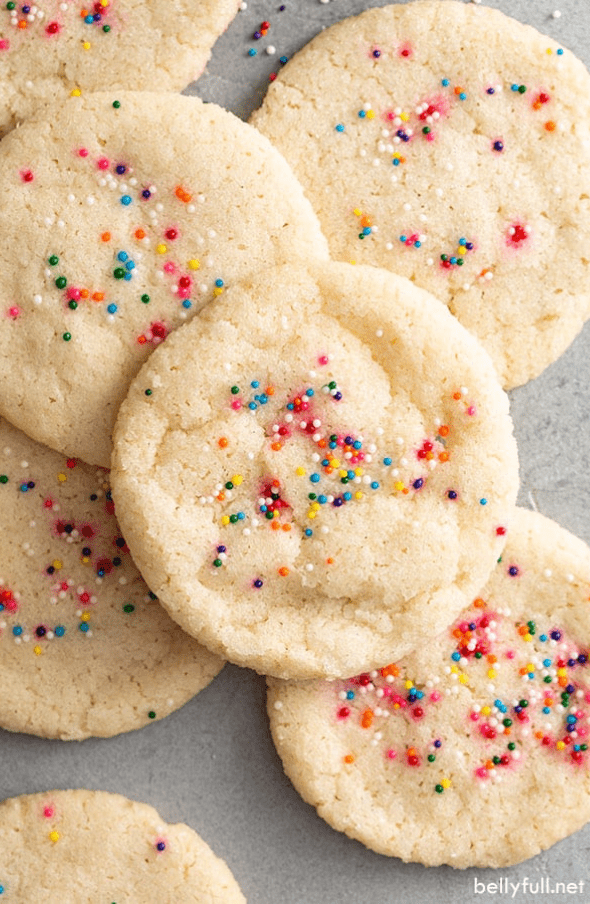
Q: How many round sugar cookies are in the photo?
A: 7